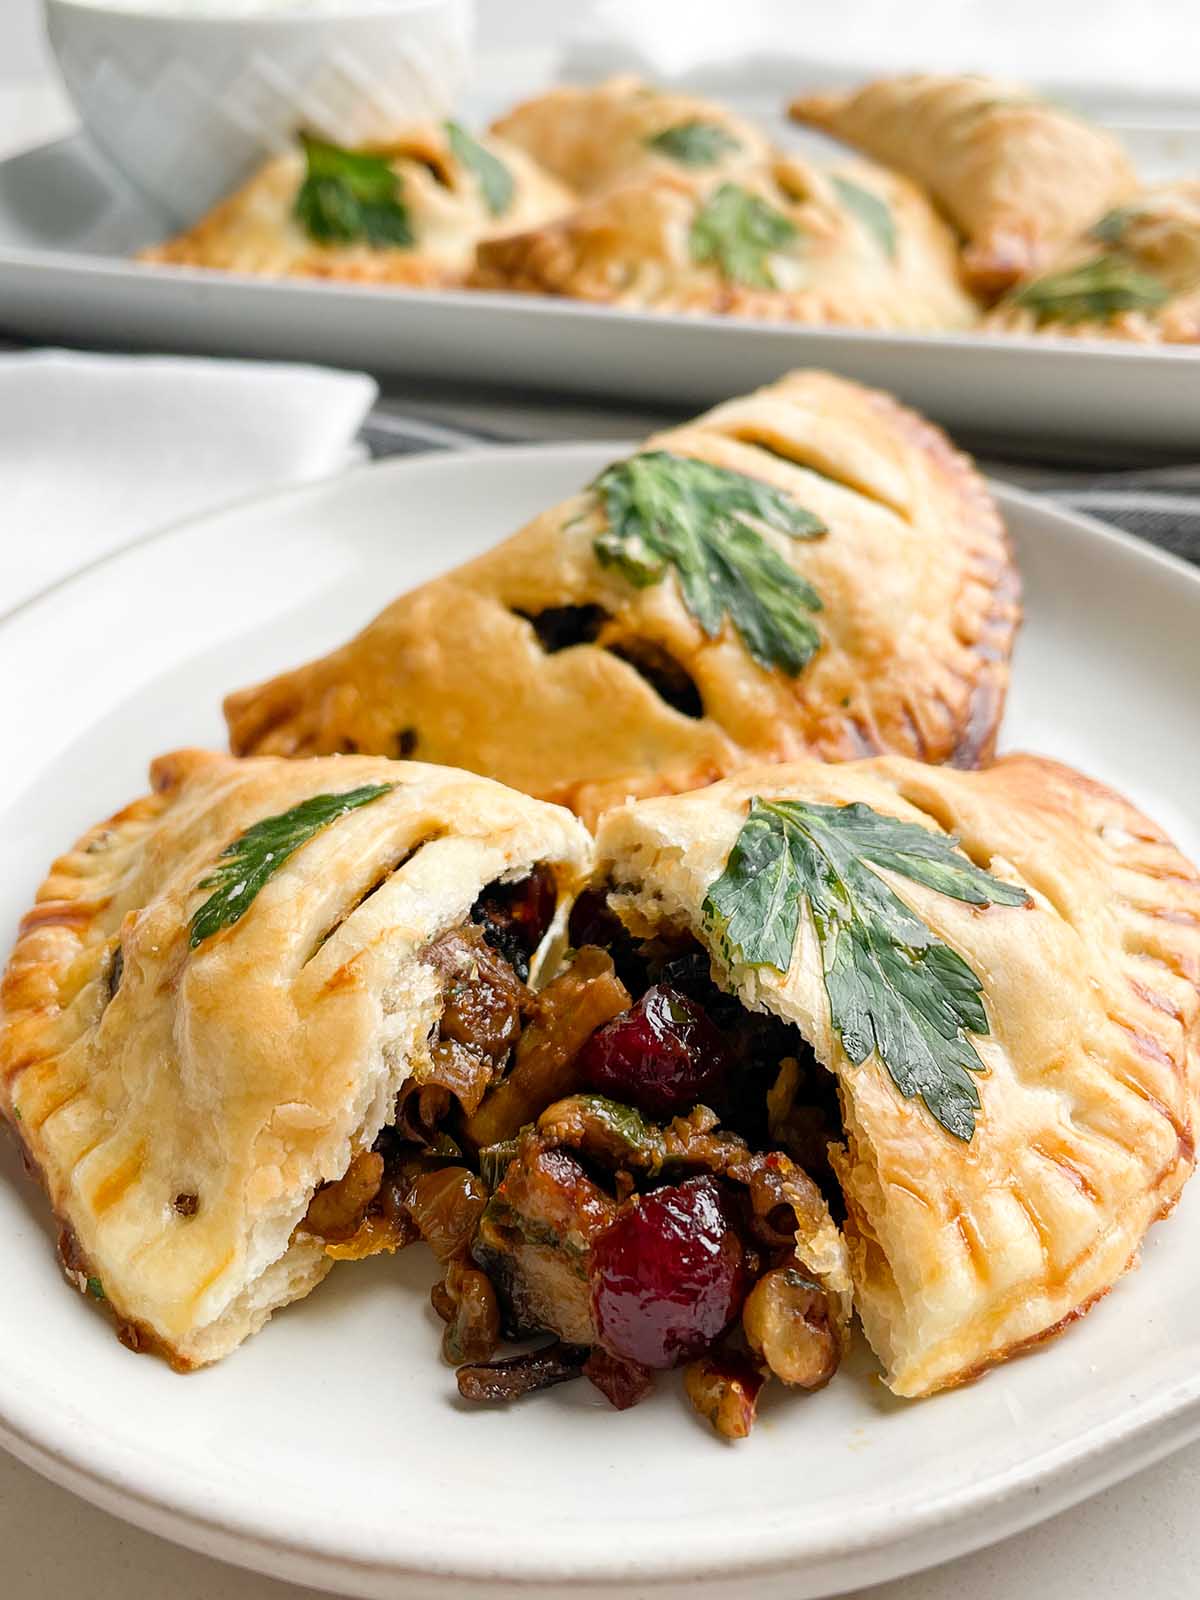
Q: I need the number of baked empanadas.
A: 7